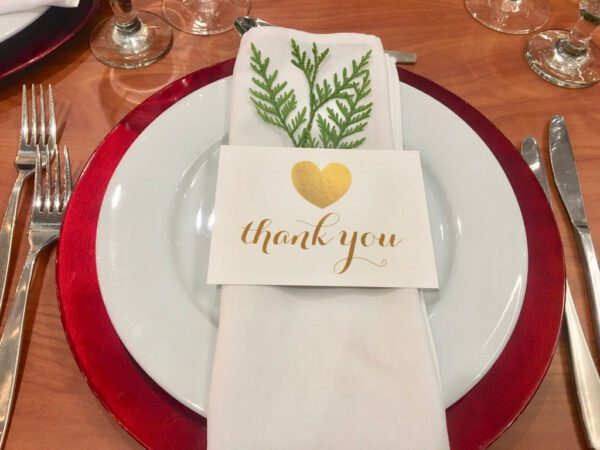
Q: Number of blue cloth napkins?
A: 0